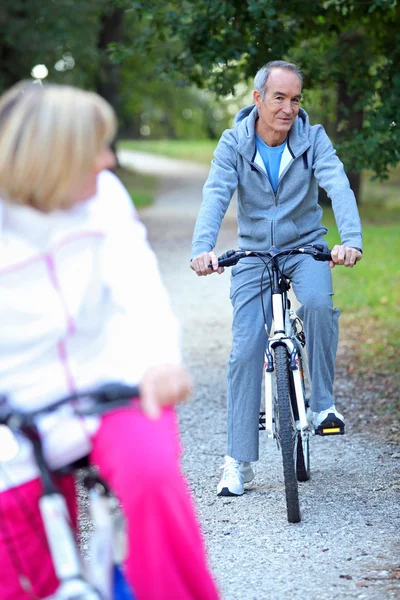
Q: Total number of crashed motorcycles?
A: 0